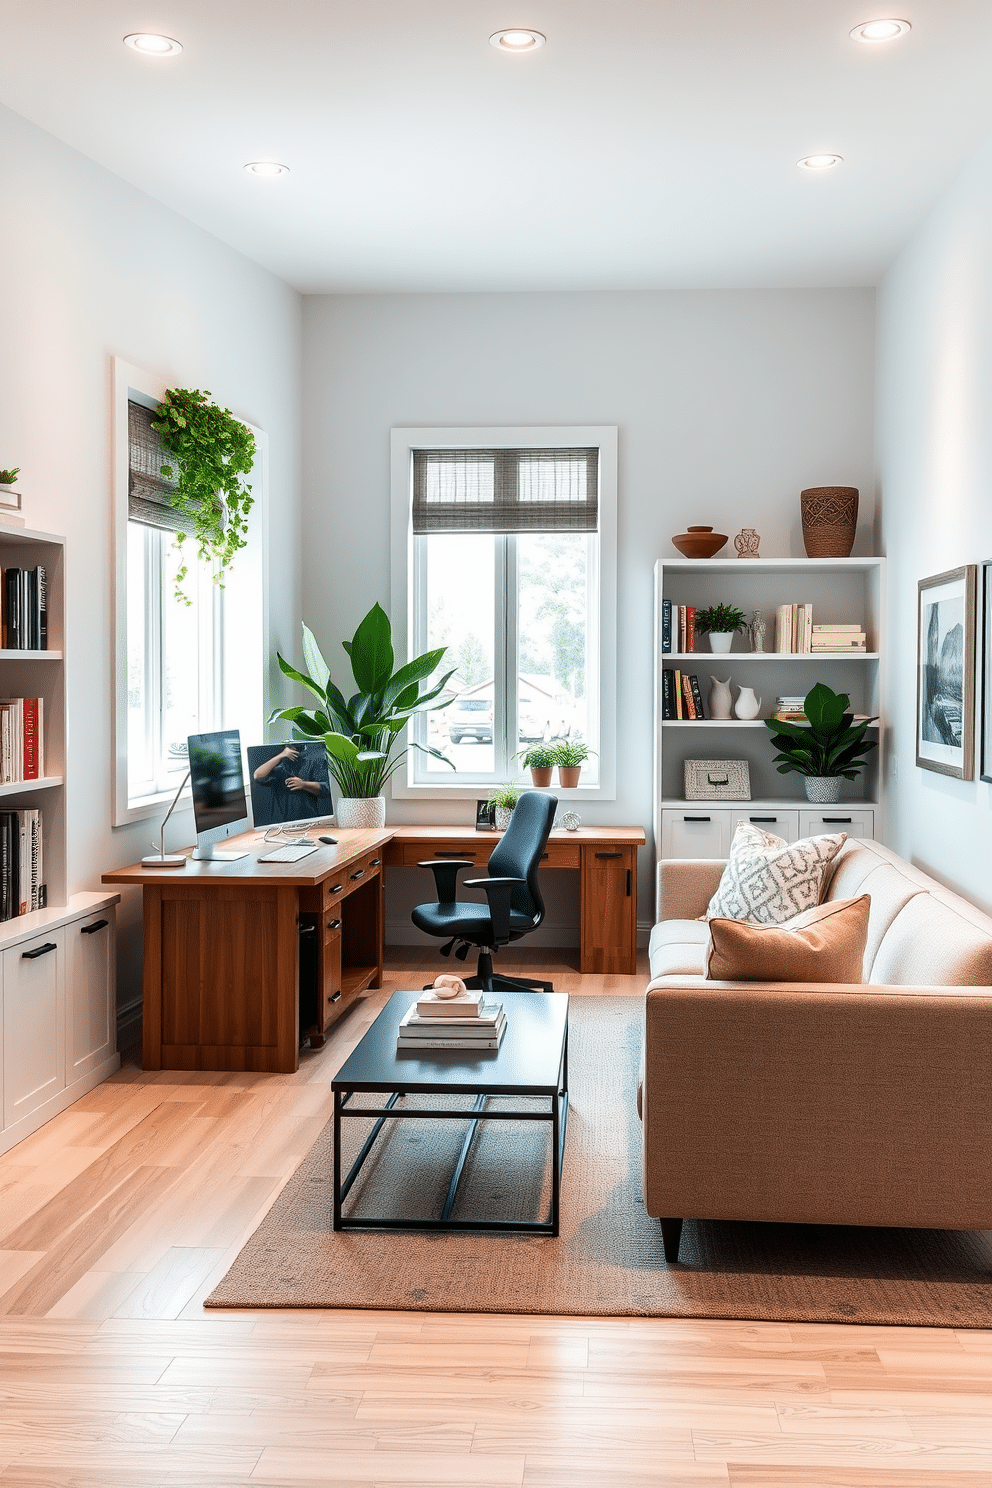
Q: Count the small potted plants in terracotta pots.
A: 2